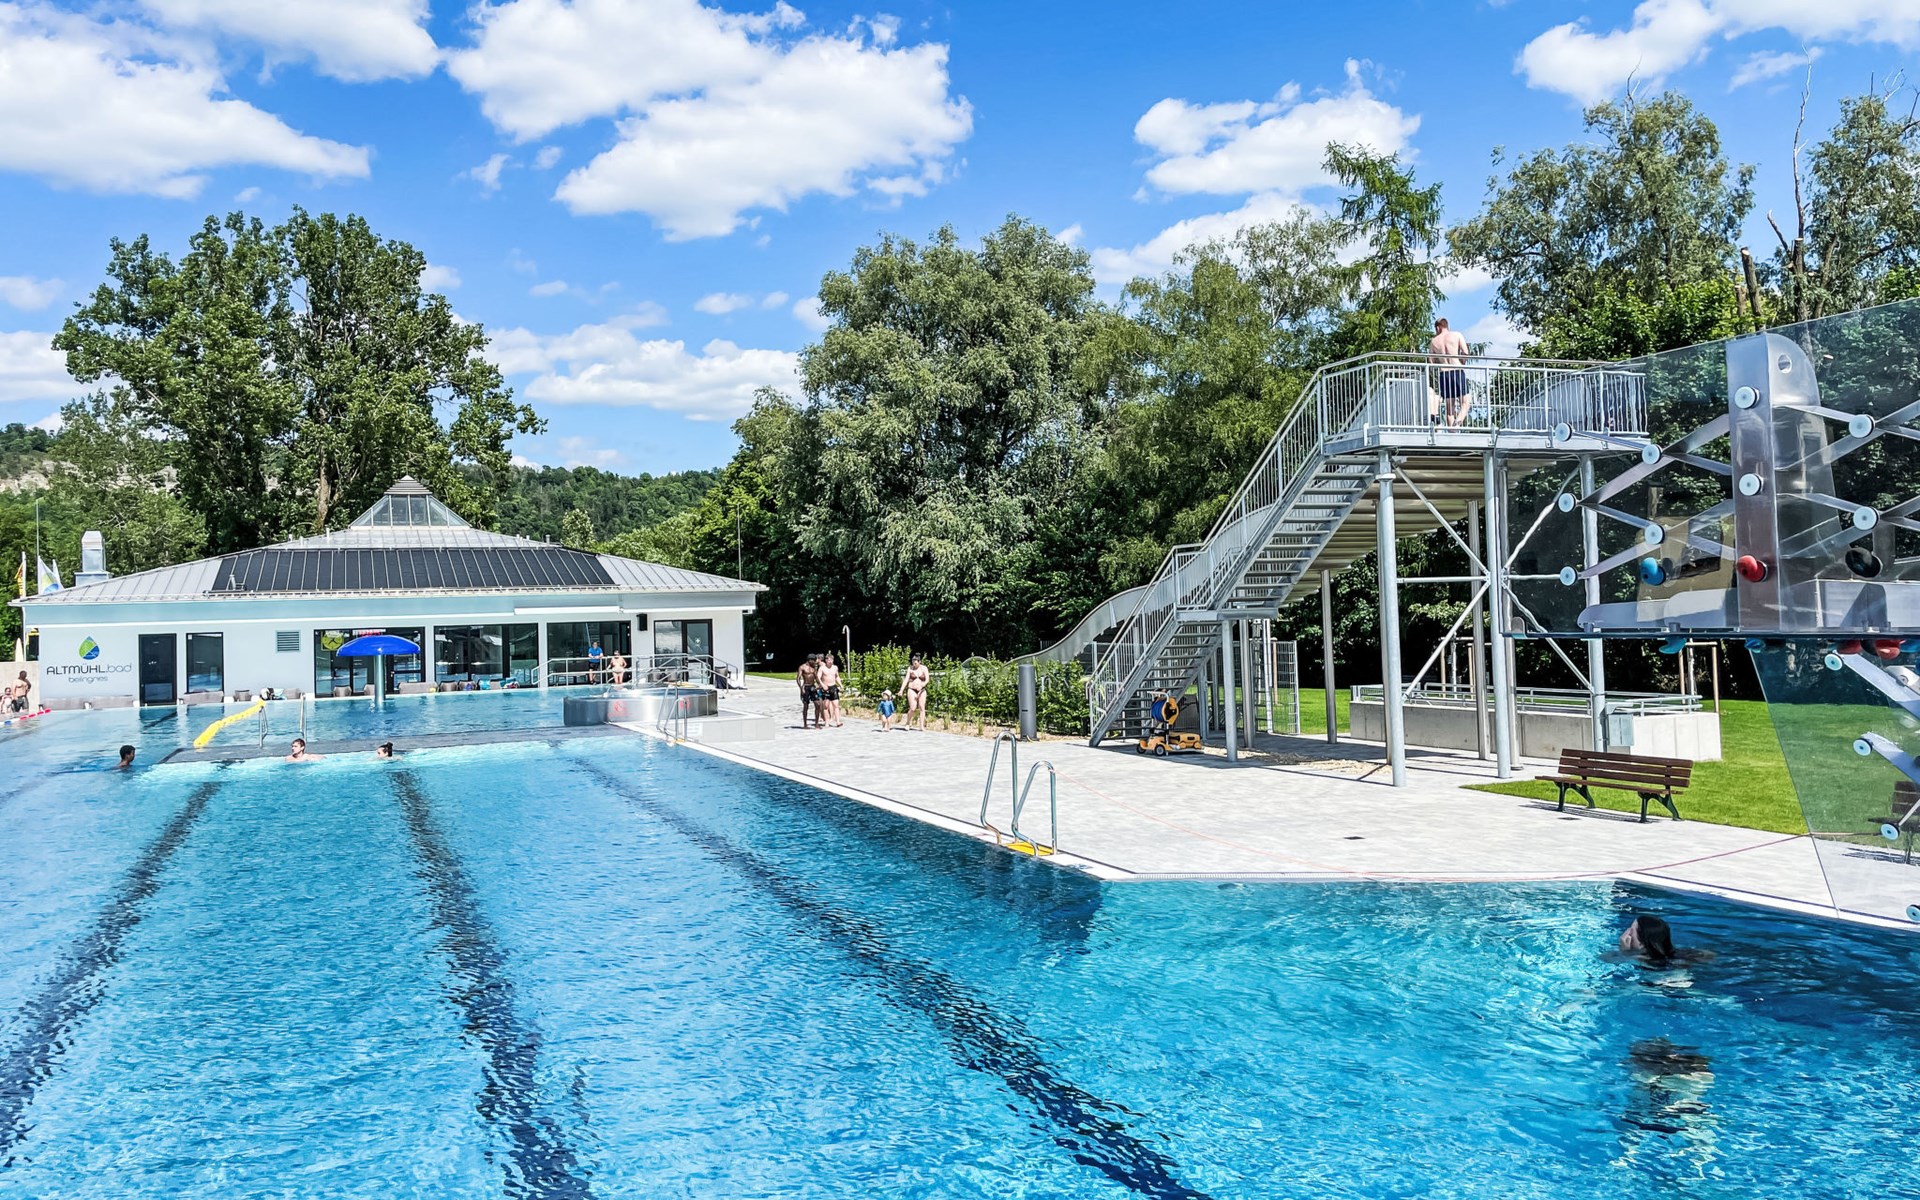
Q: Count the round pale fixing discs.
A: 13